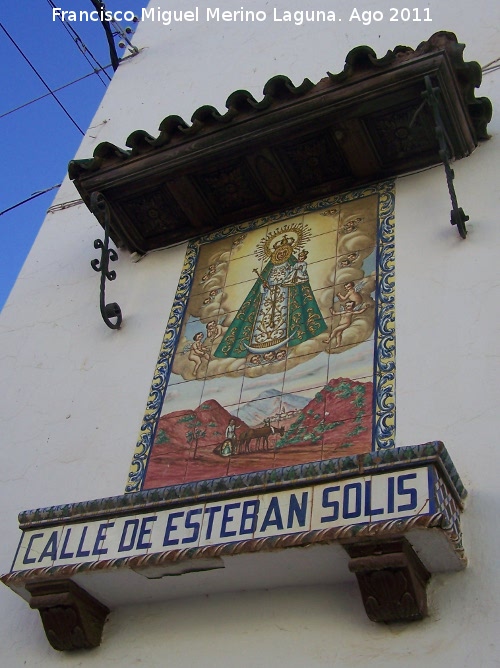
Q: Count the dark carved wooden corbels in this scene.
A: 2